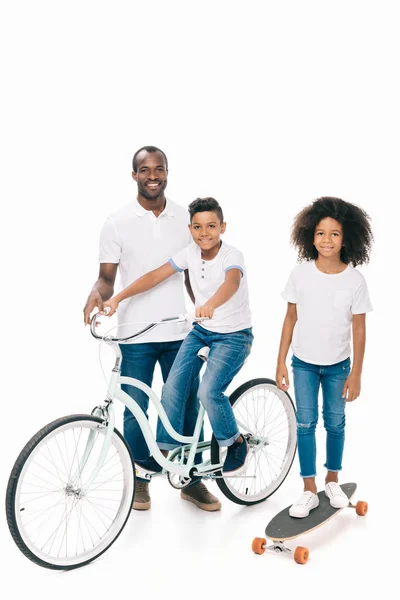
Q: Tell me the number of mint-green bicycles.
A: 1